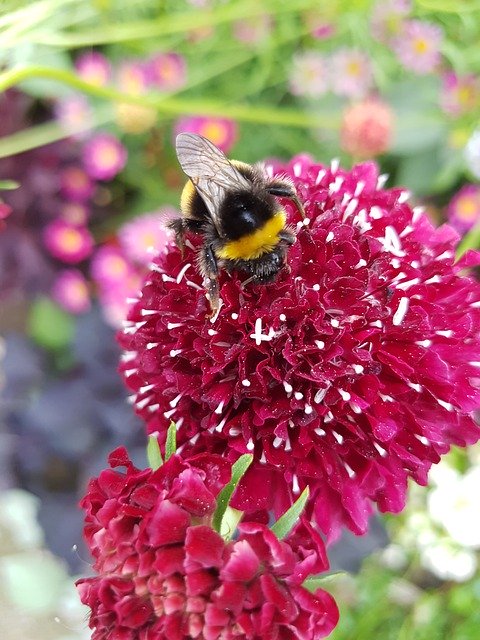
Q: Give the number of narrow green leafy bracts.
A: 5